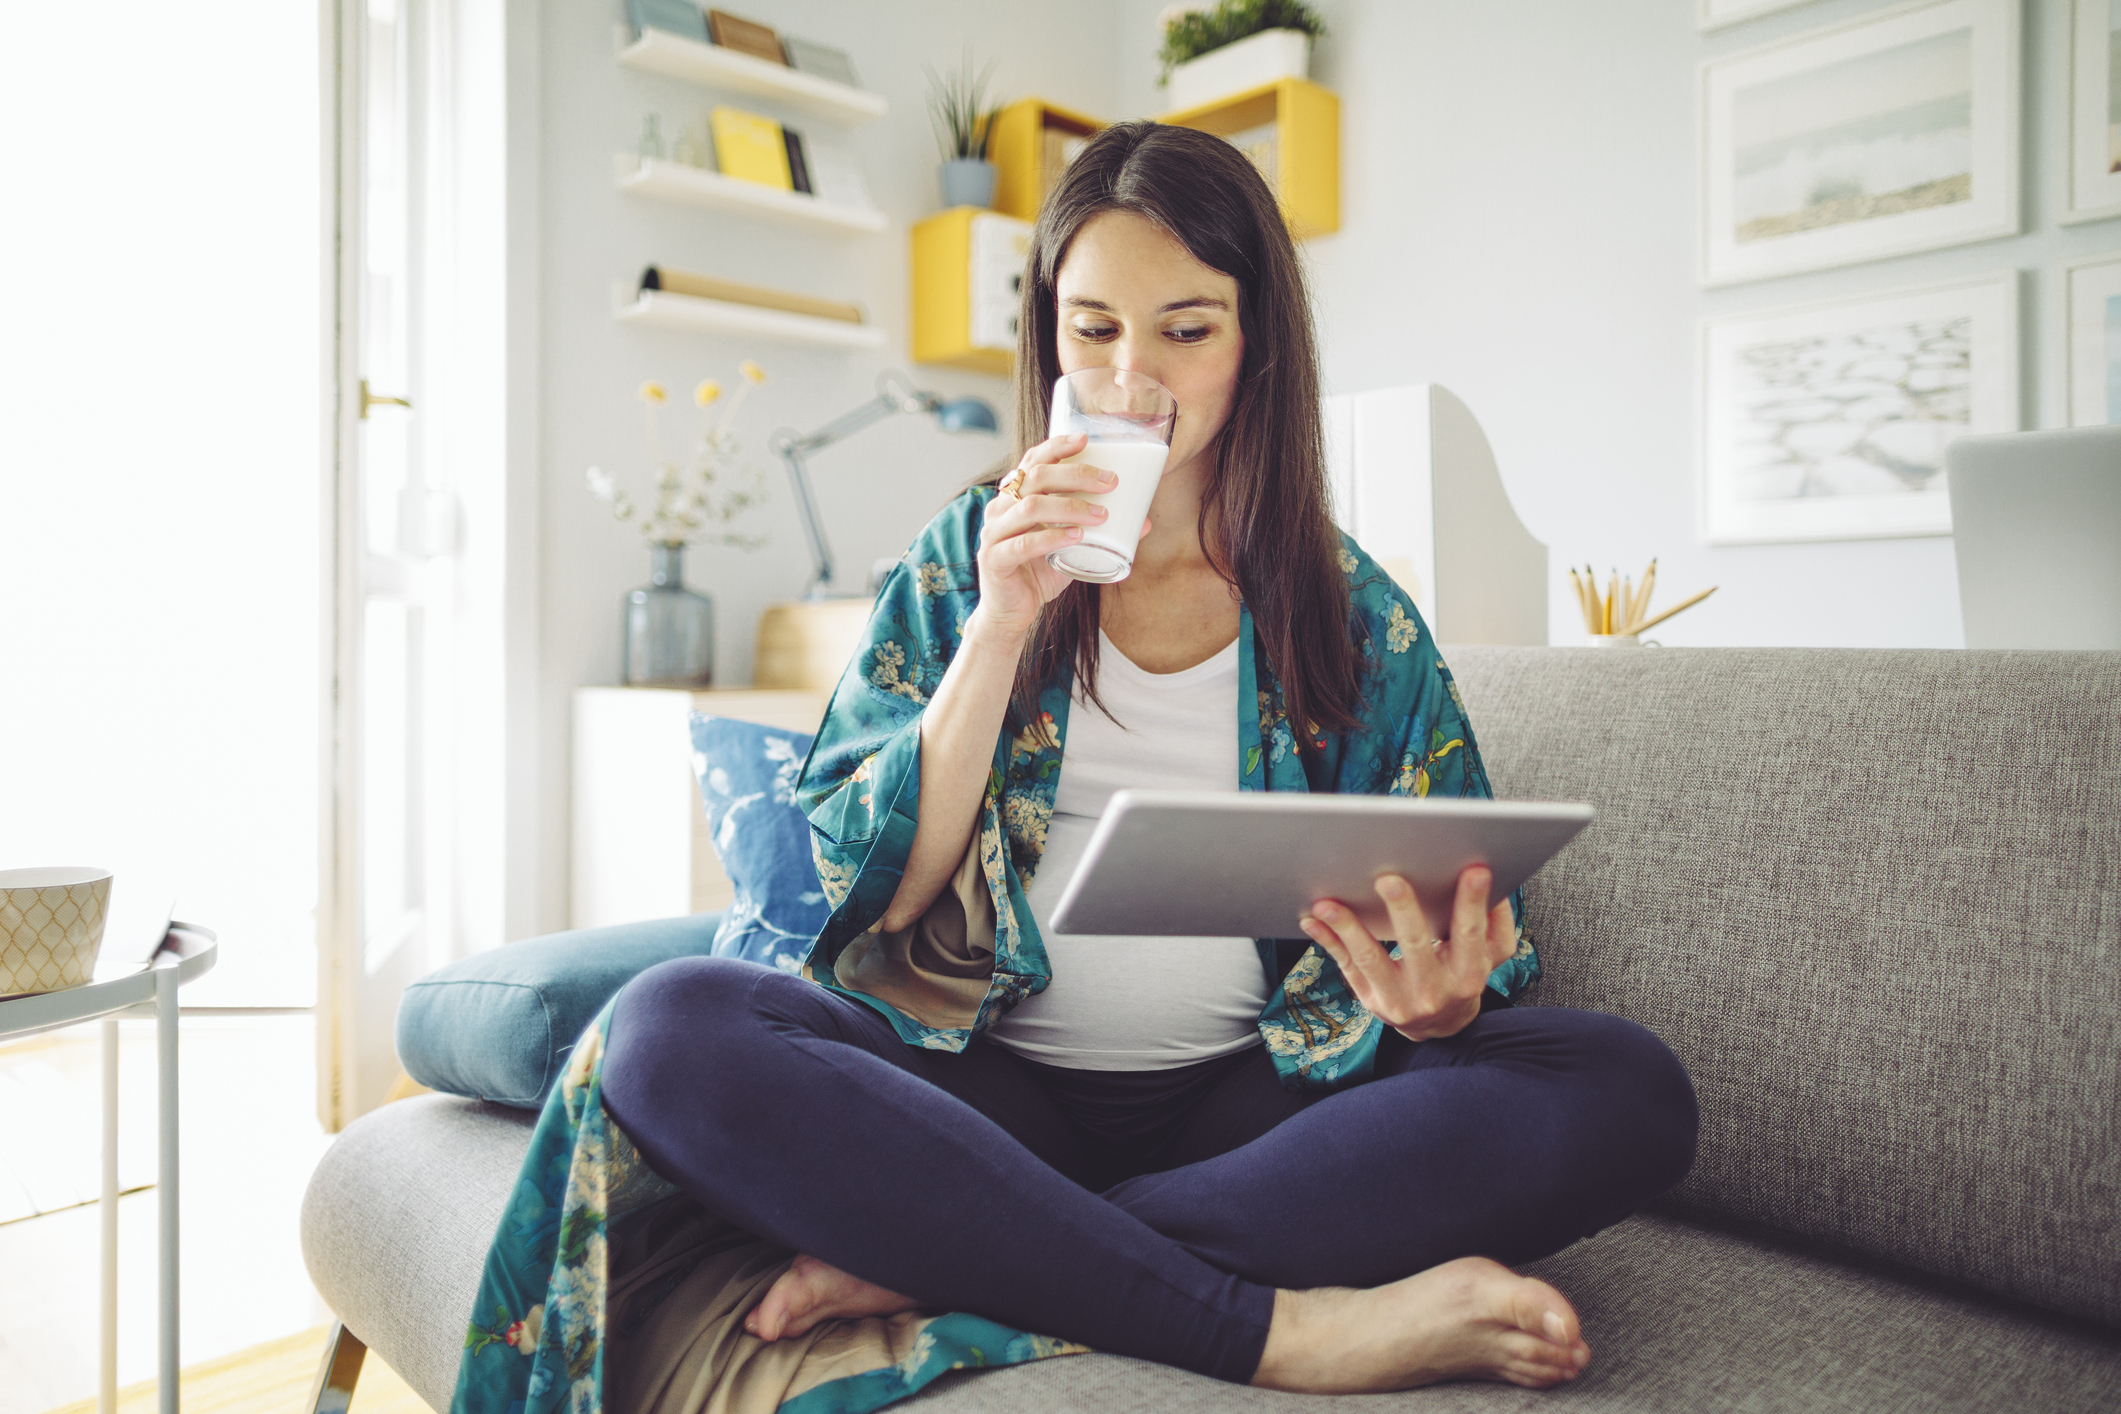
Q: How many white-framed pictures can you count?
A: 5